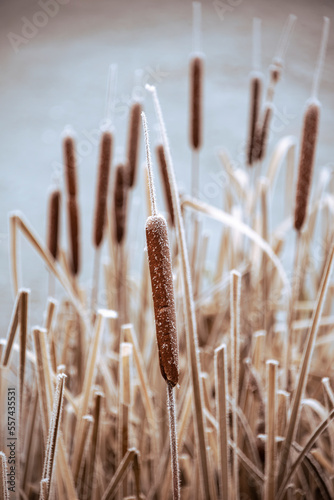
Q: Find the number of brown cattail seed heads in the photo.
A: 11